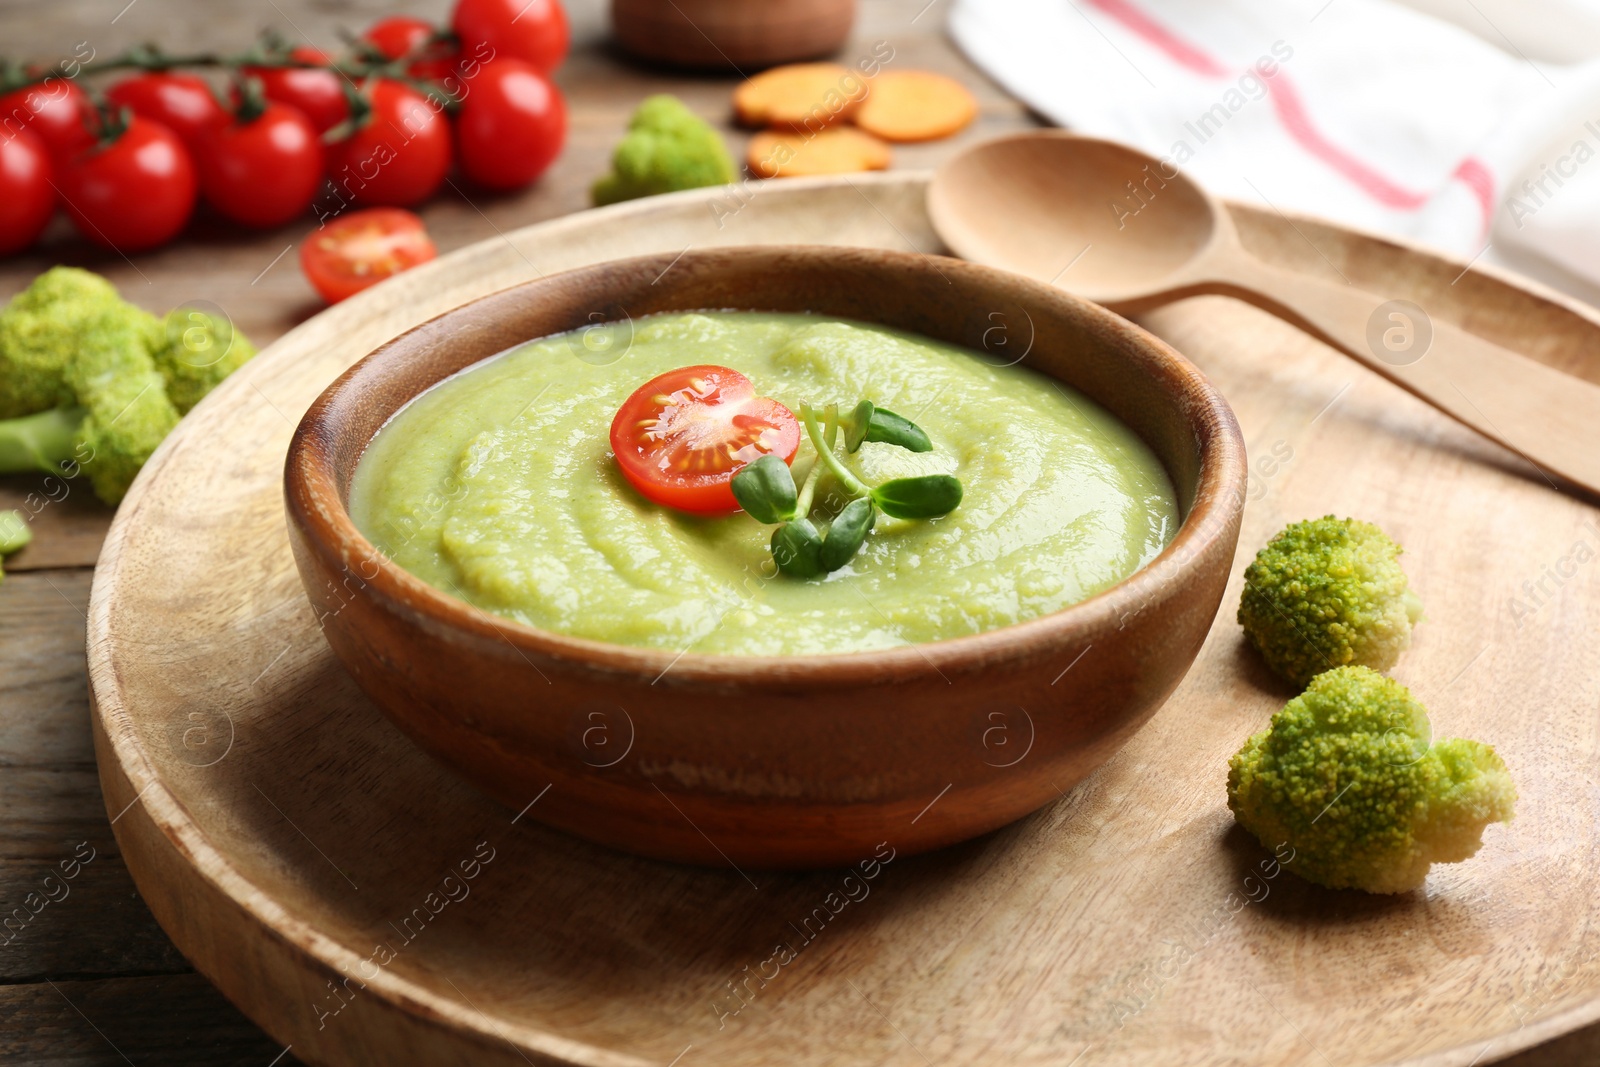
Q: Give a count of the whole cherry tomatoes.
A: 10